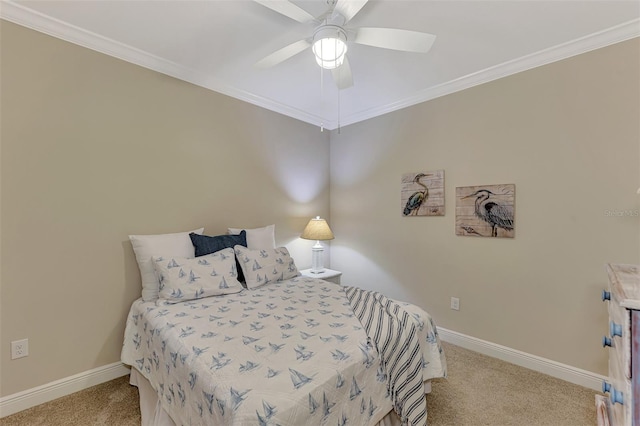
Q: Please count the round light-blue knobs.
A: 5